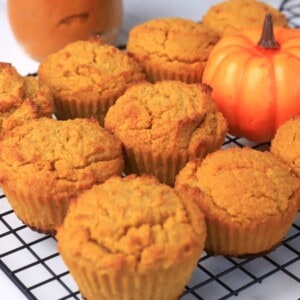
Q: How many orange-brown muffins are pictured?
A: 9